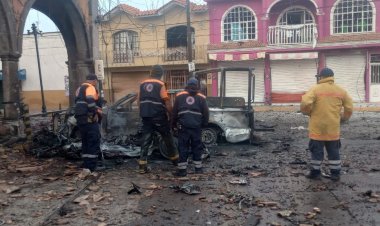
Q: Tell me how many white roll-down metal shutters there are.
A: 3